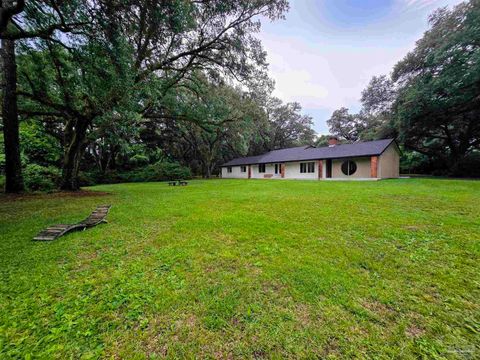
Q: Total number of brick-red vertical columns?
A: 4